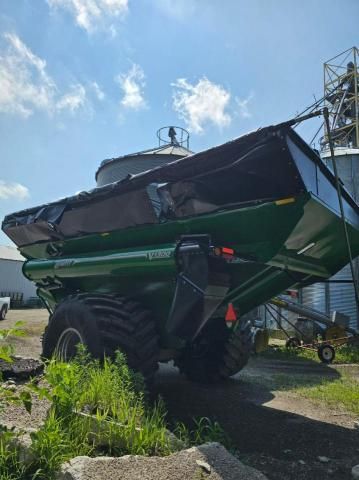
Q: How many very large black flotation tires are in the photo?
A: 2